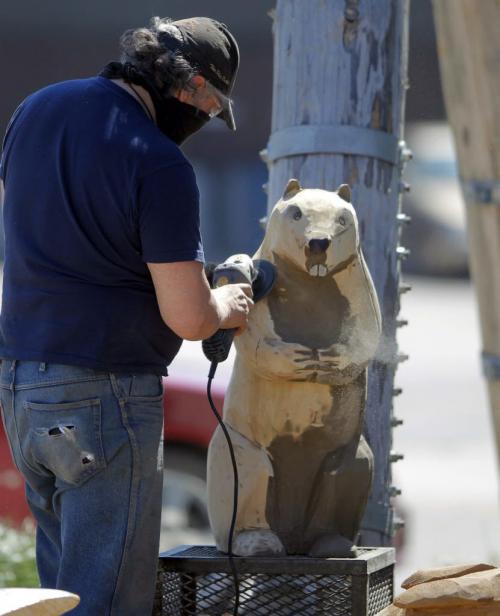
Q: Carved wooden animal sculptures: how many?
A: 1